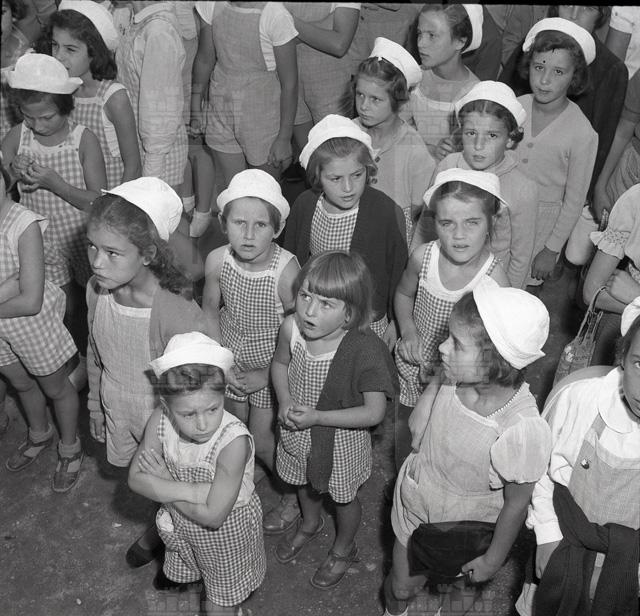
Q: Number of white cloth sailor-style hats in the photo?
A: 13